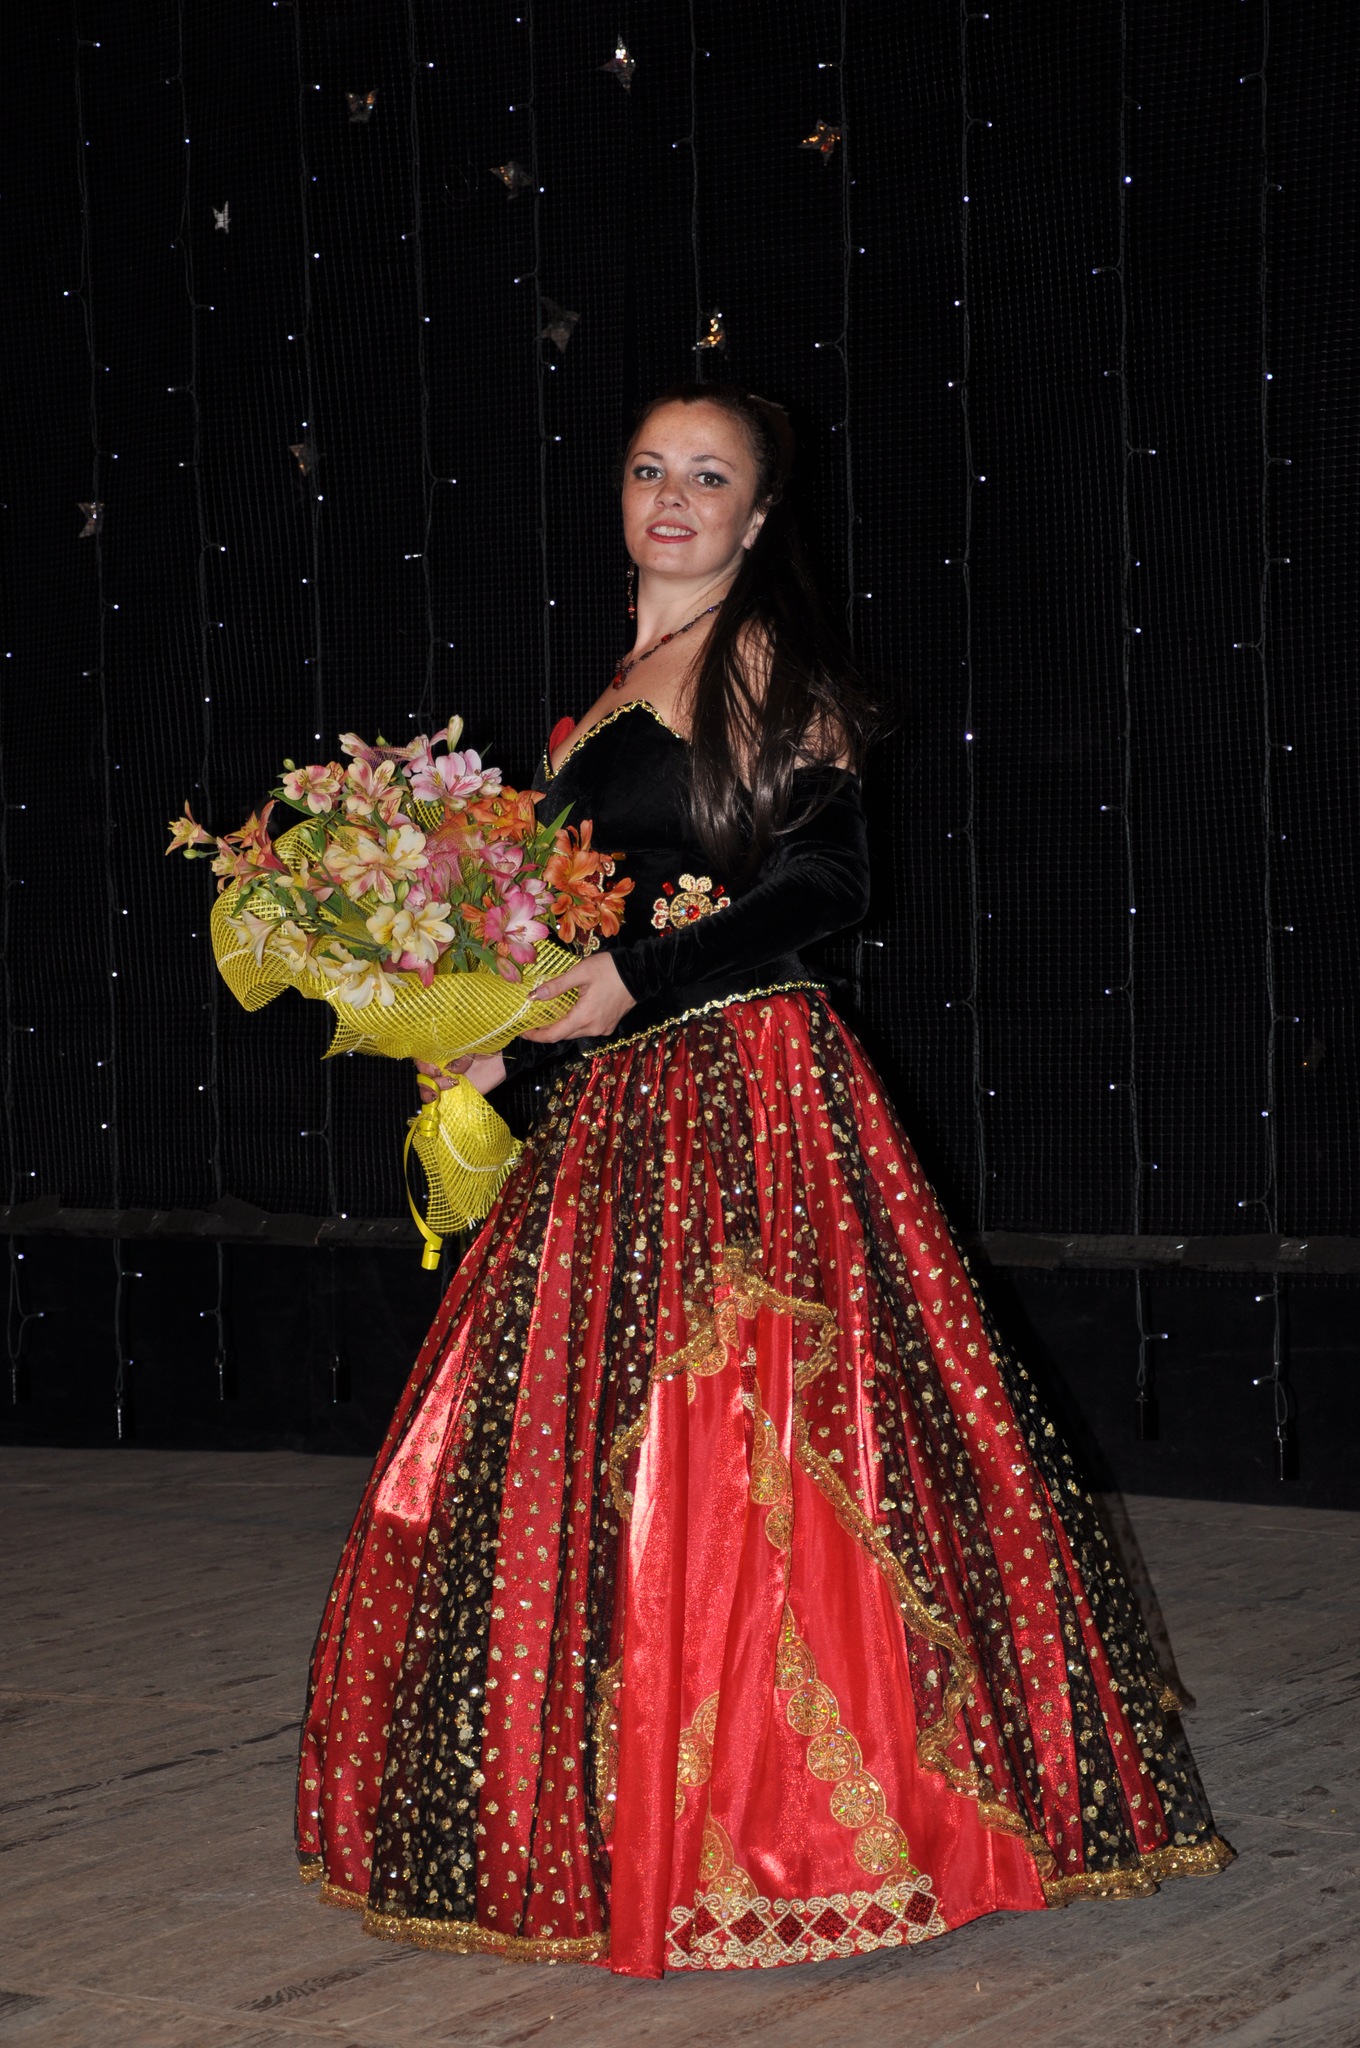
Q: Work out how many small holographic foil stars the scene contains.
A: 9